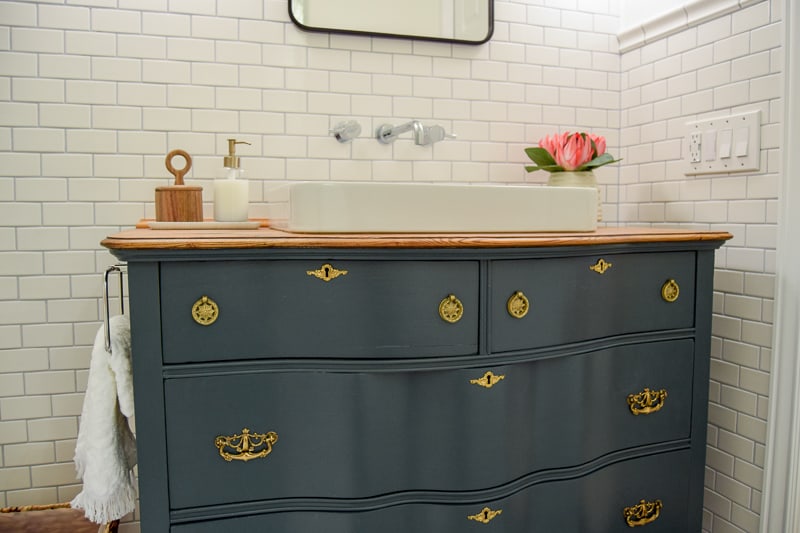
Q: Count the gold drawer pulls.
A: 7